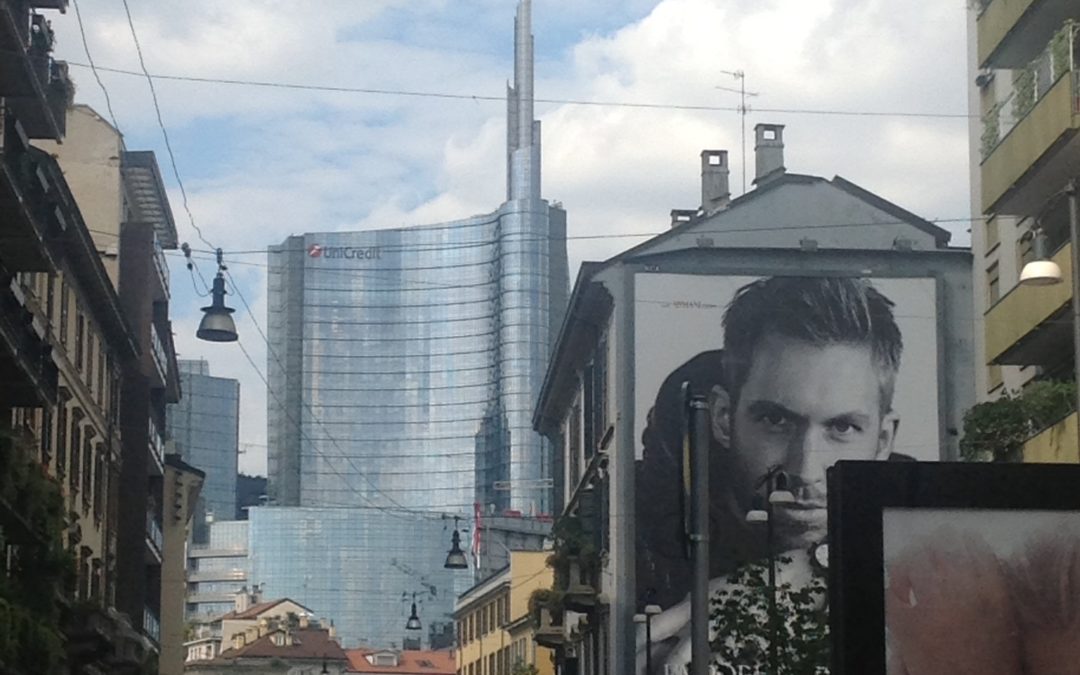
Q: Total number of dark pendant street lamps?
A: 3